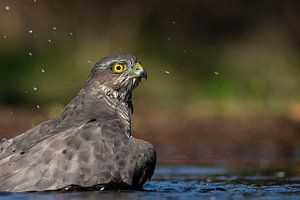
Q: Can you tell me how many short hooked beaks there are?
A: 1